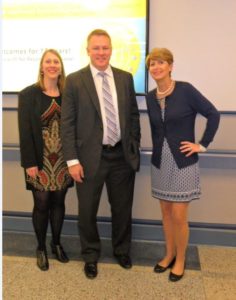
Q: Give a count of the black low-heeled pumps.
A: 2